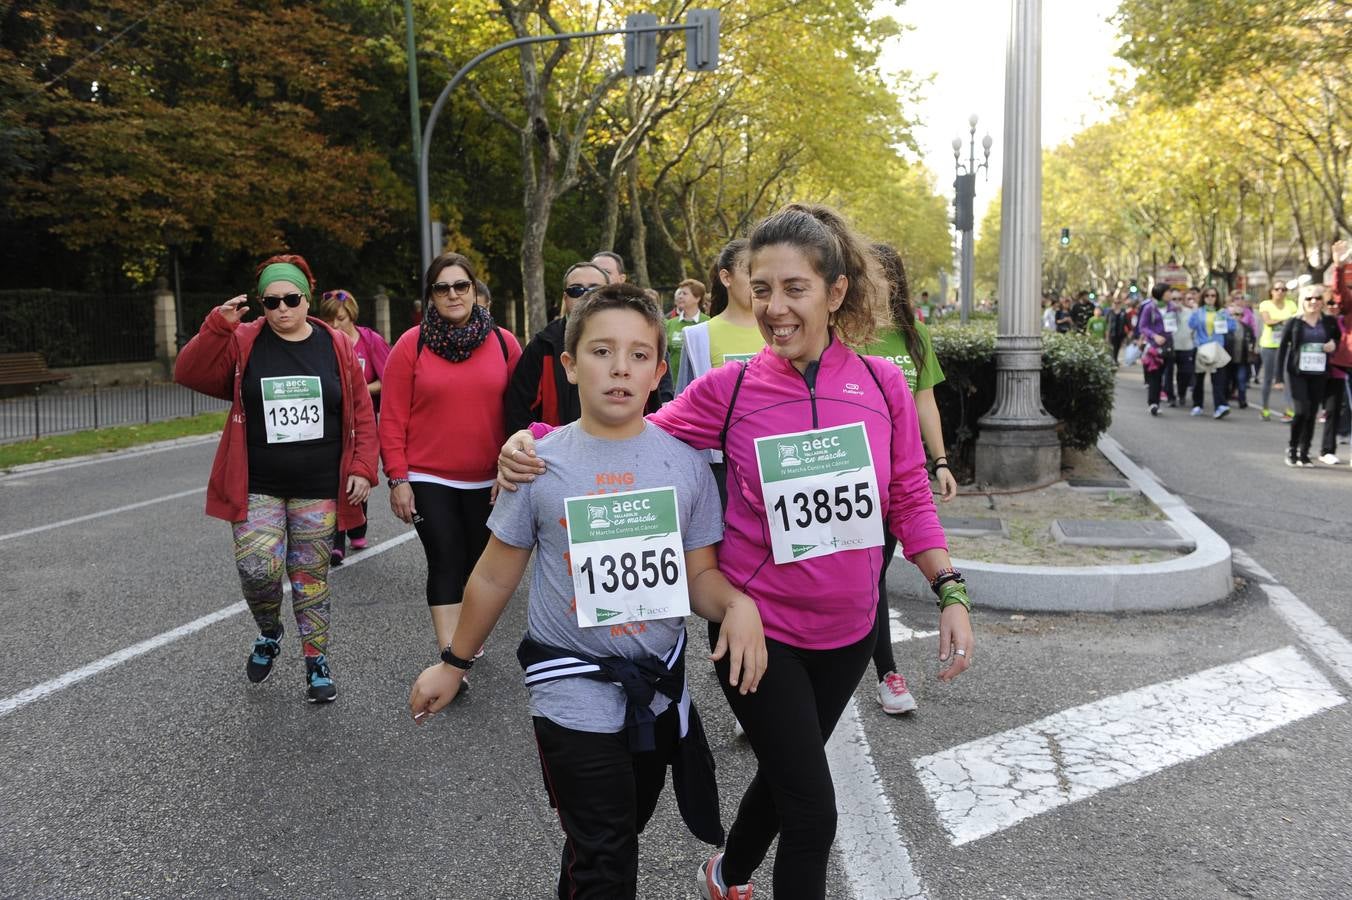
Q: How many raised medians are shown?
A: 1